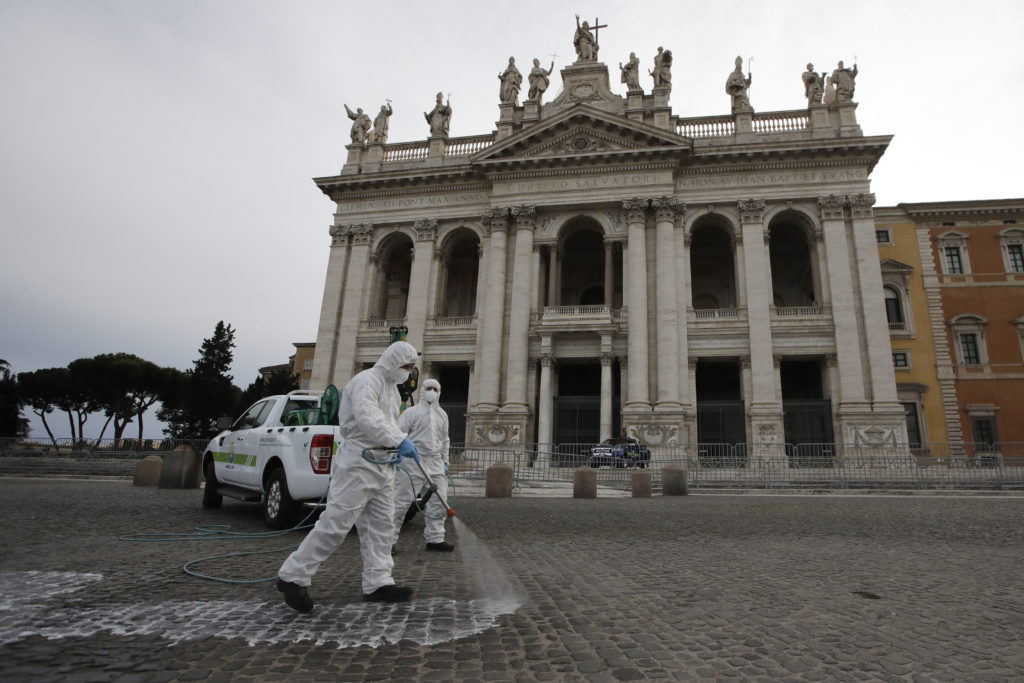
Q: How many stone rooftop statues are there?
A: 11